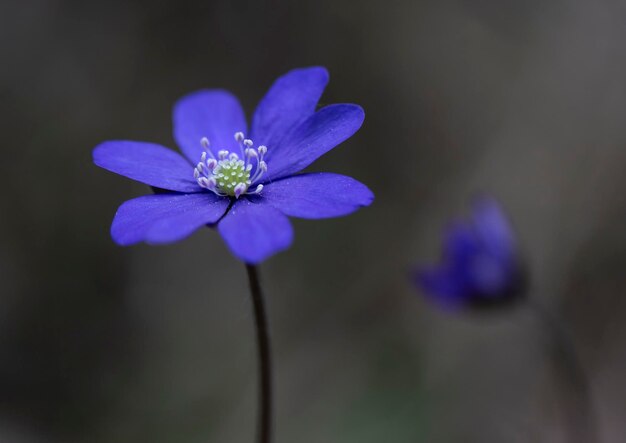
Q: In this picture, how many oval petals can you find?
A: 7